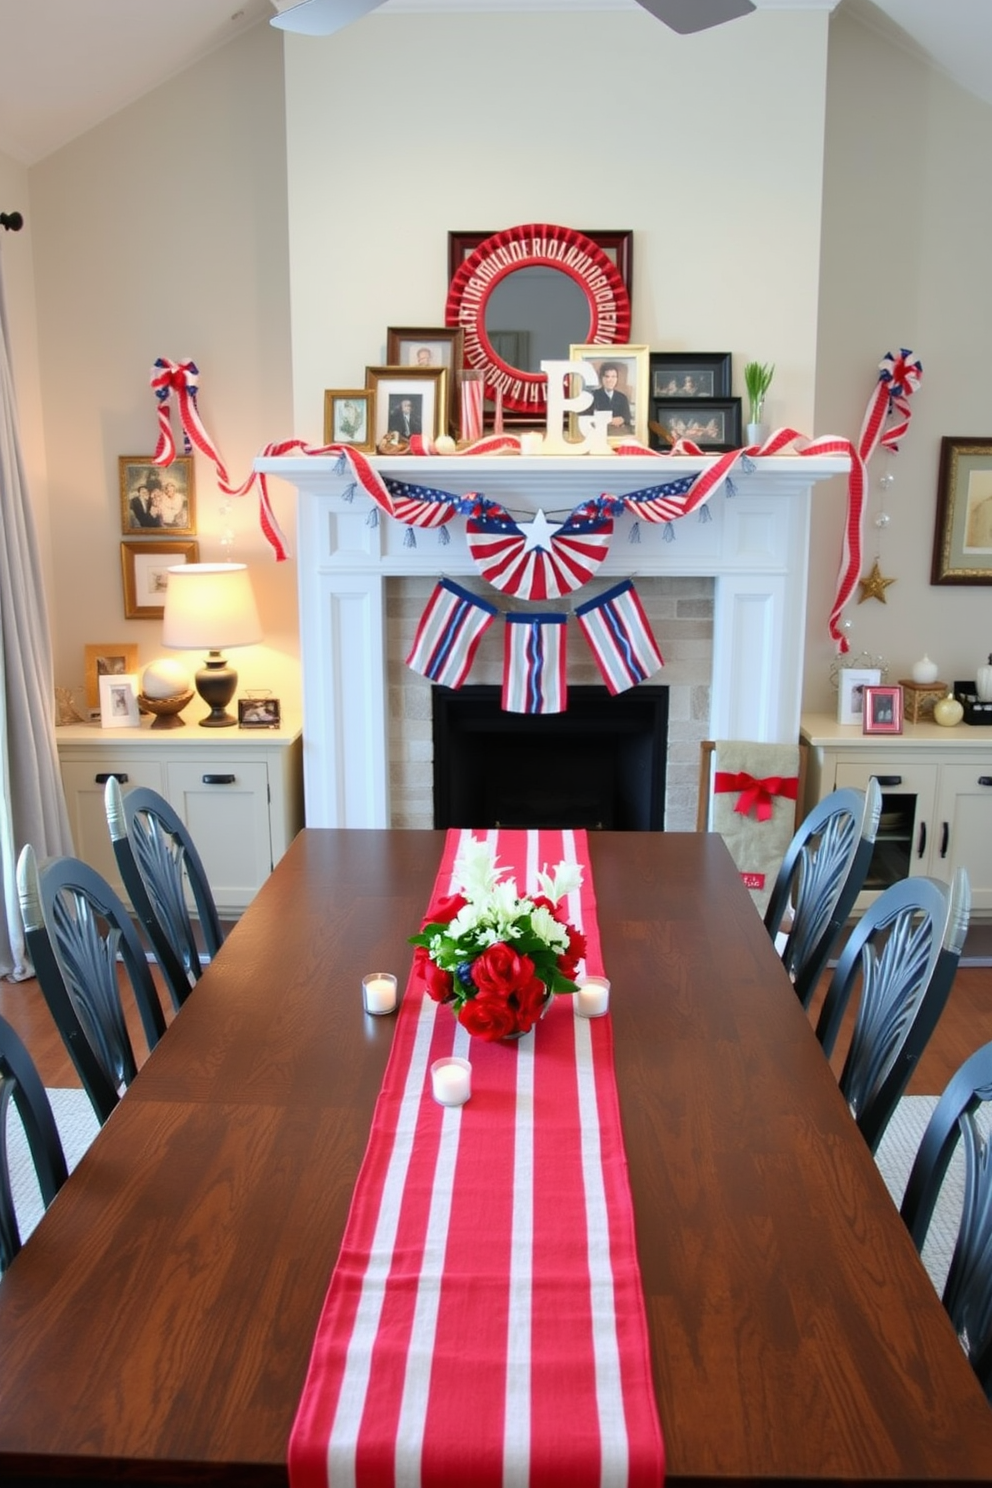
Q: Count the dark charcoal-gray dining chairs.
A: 6